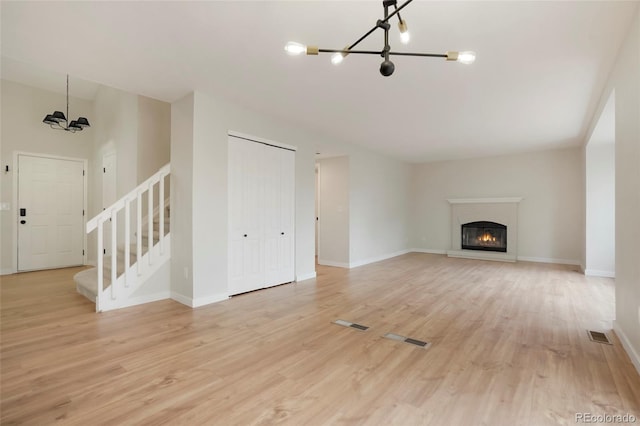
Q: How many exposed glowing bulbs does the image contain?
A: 4